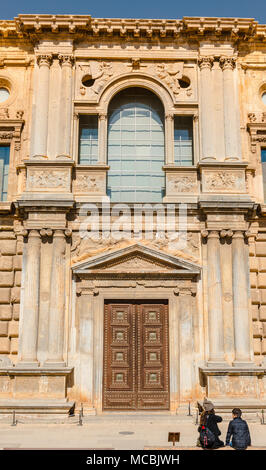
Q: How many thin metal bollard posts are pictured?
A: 6